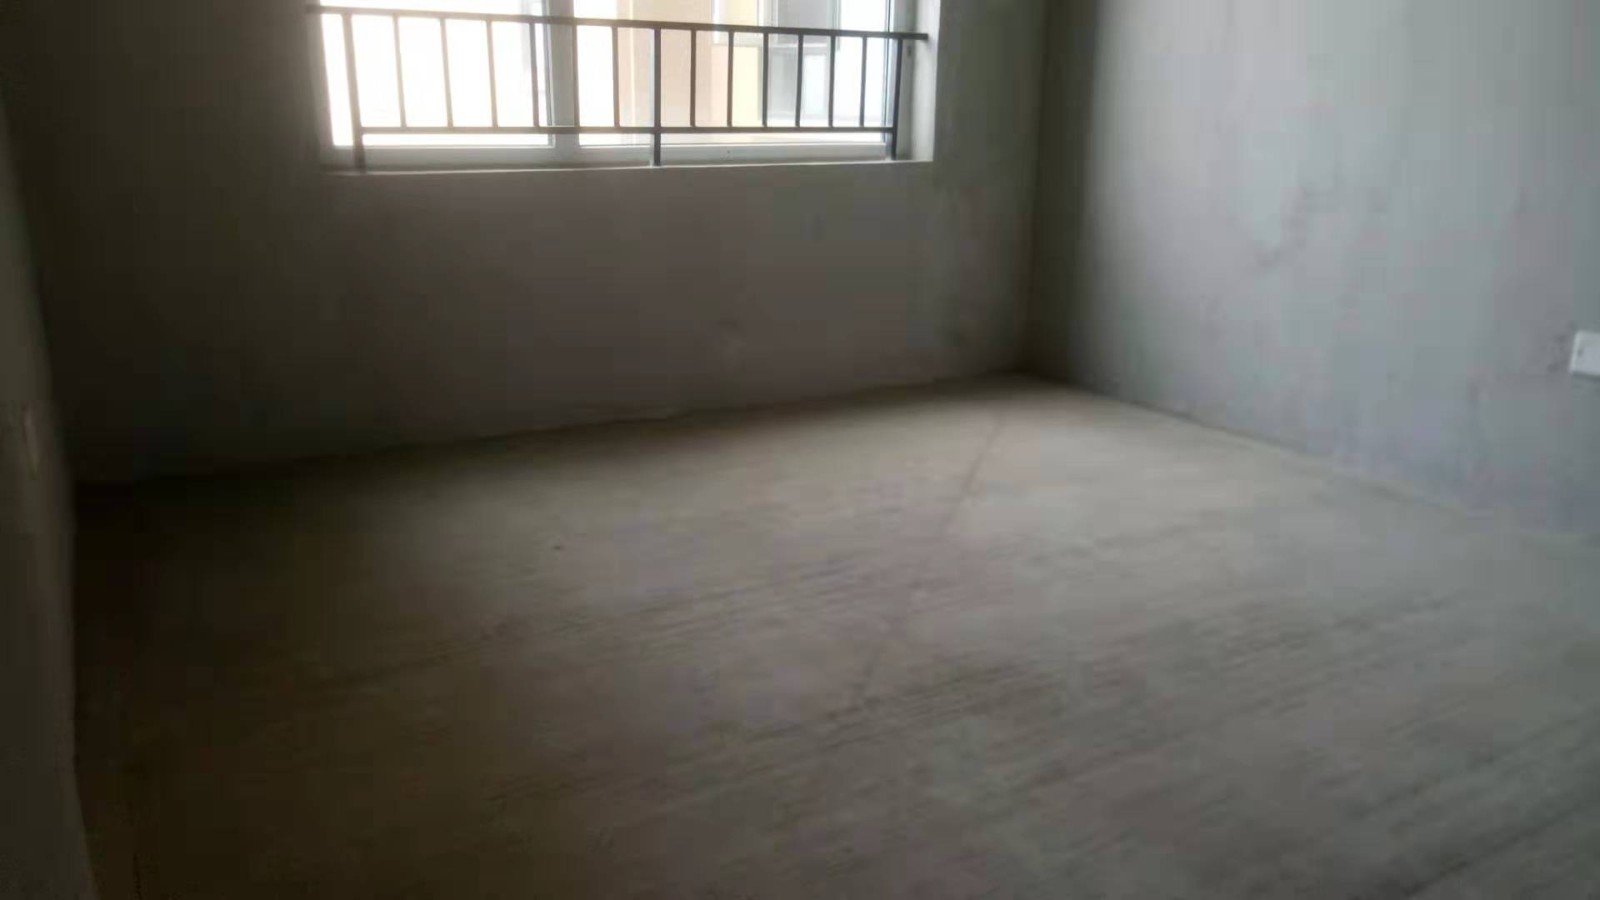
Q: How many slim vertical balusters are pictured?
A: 12